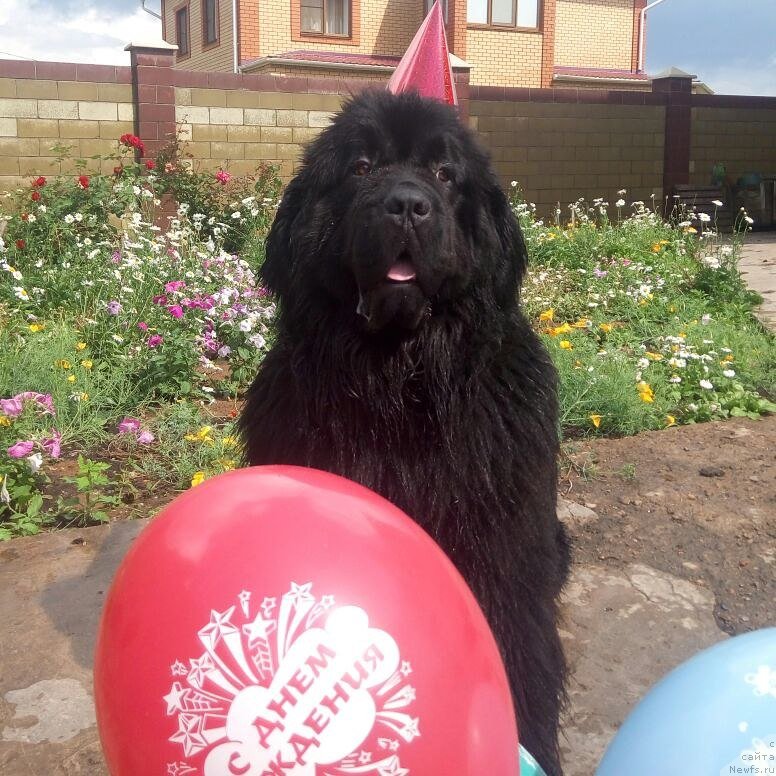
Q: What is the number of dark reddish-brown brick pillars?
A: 3